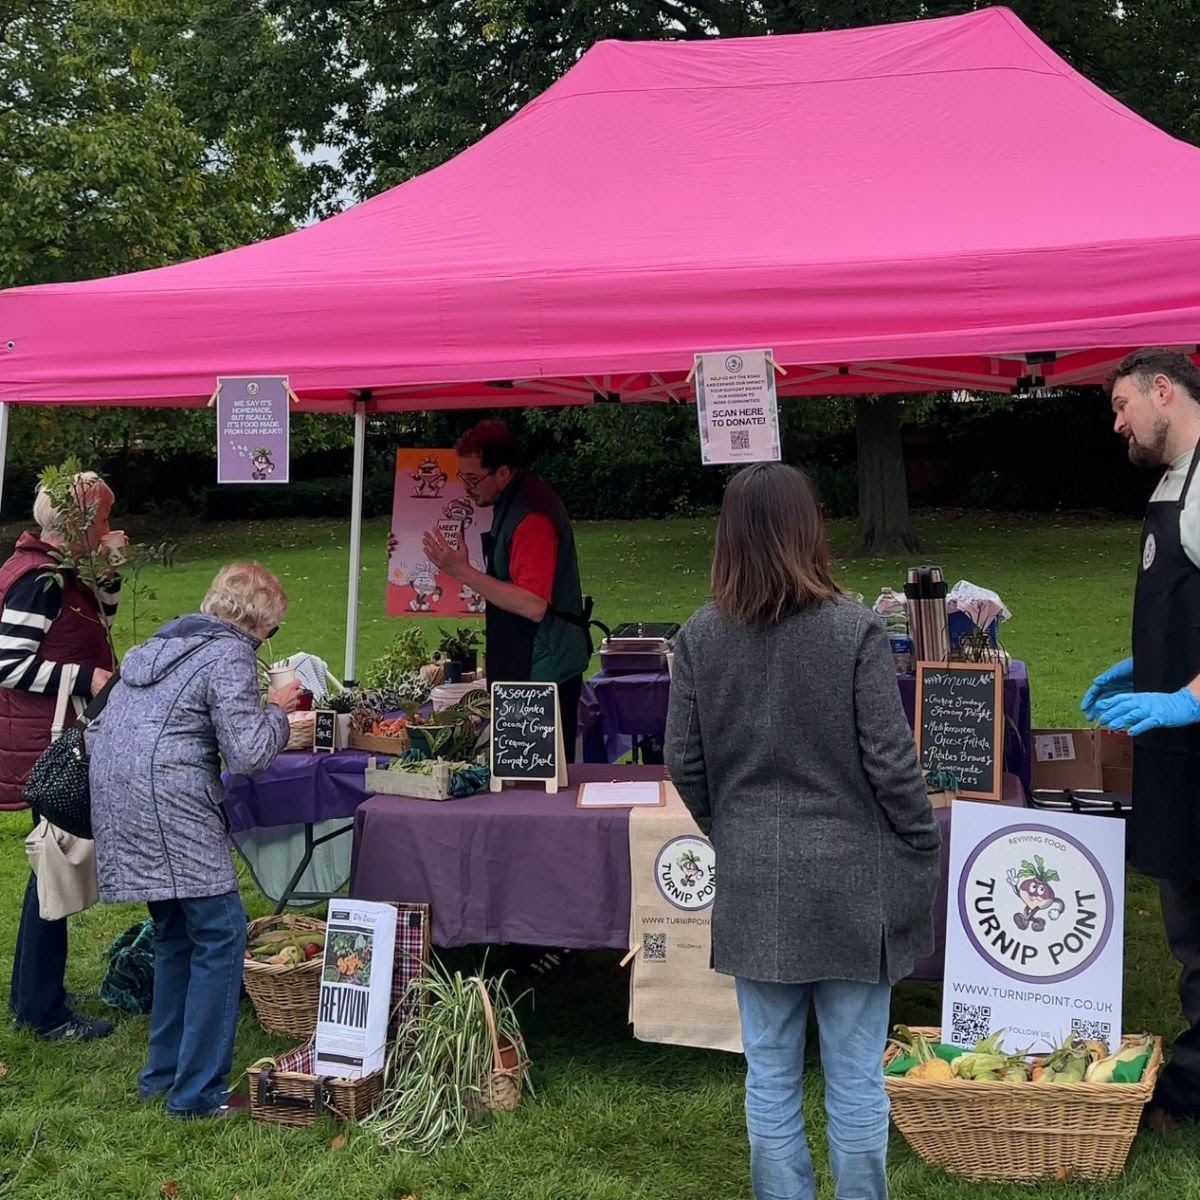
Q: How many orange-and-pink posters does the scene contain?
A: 1